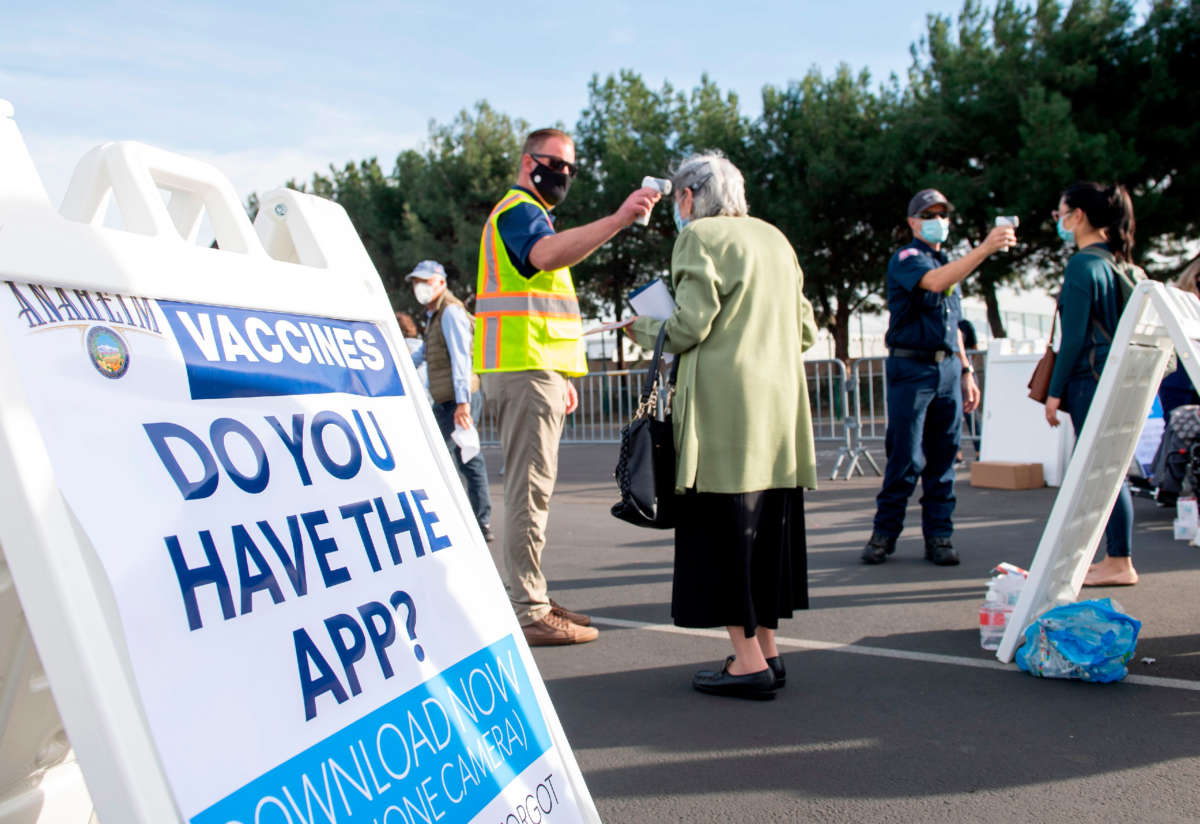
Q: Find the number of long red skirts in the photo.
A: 0